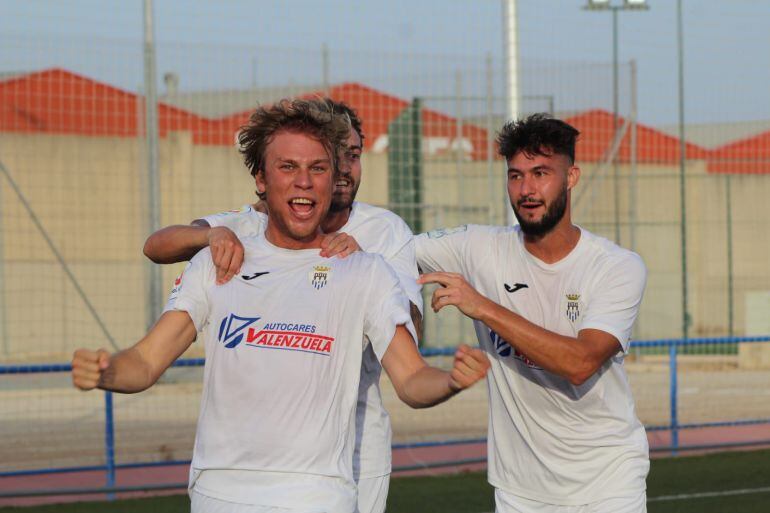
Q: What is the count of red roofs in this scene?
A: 4